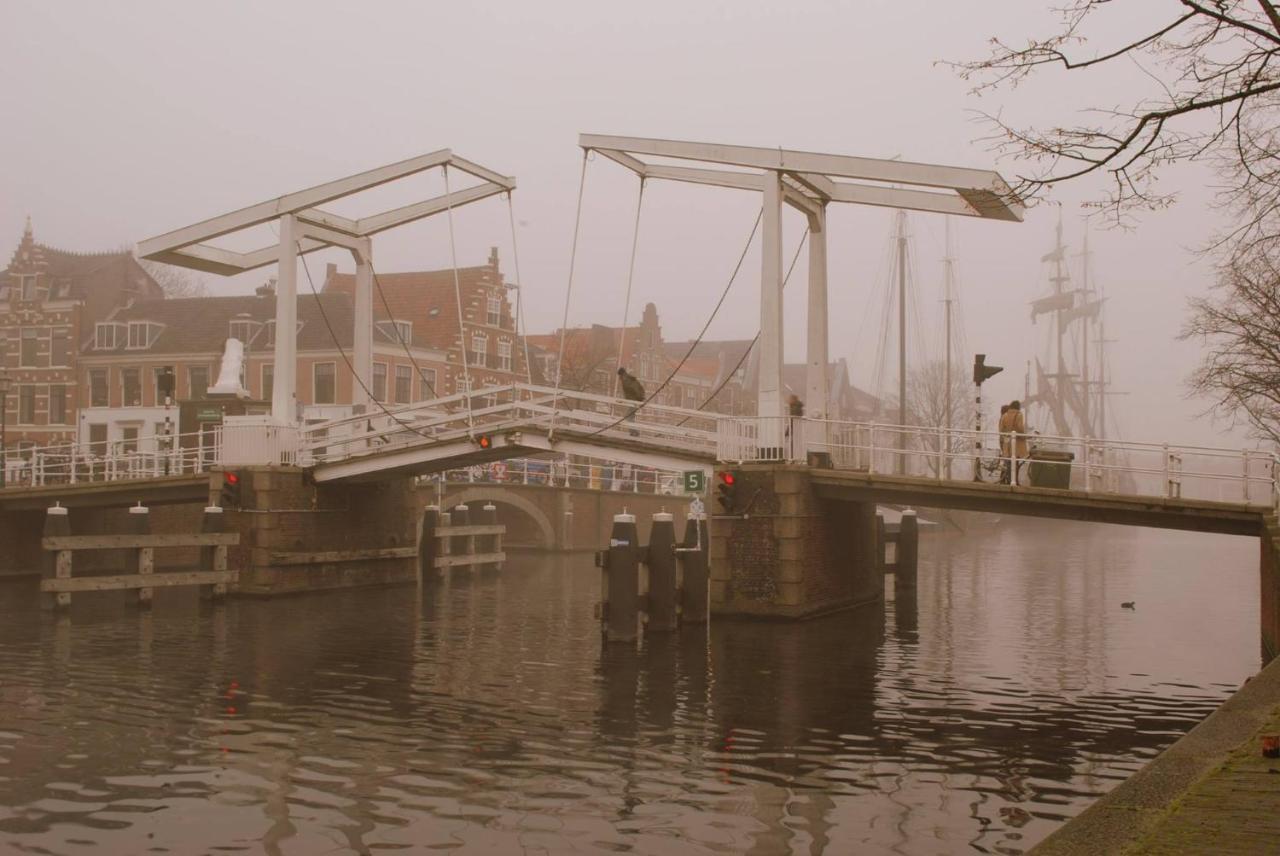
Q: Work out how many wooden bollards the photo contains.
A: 11